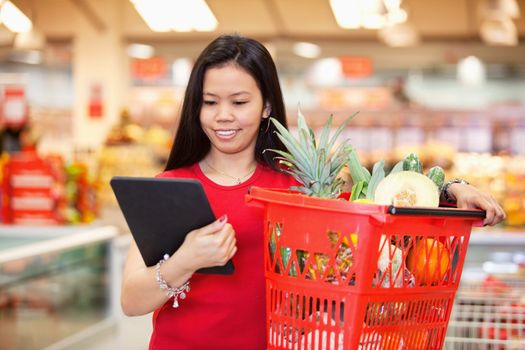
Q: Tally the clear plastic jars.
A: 0